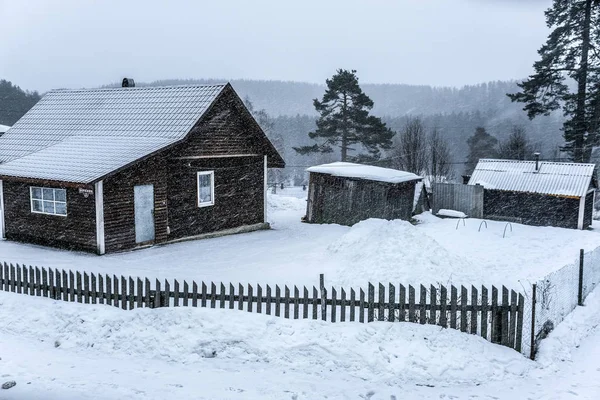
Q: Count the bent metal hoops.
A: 3